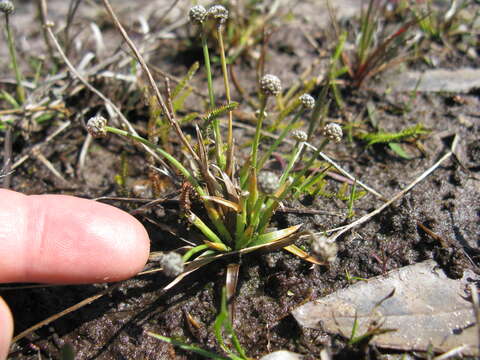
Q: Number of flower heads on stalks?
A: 11